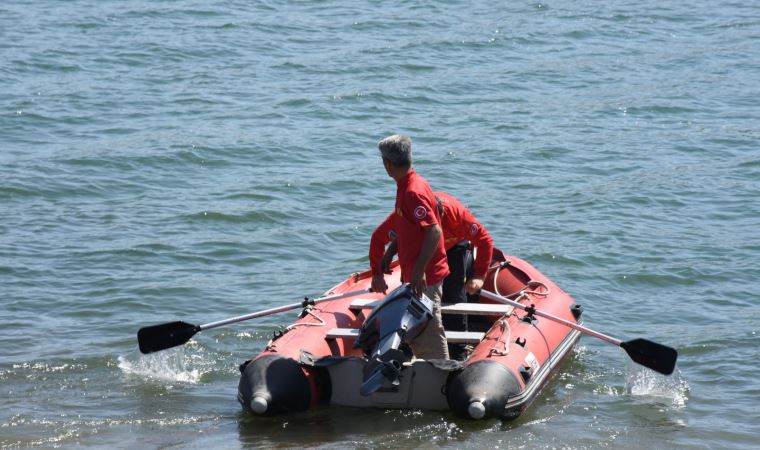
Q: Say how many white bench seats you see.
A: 2